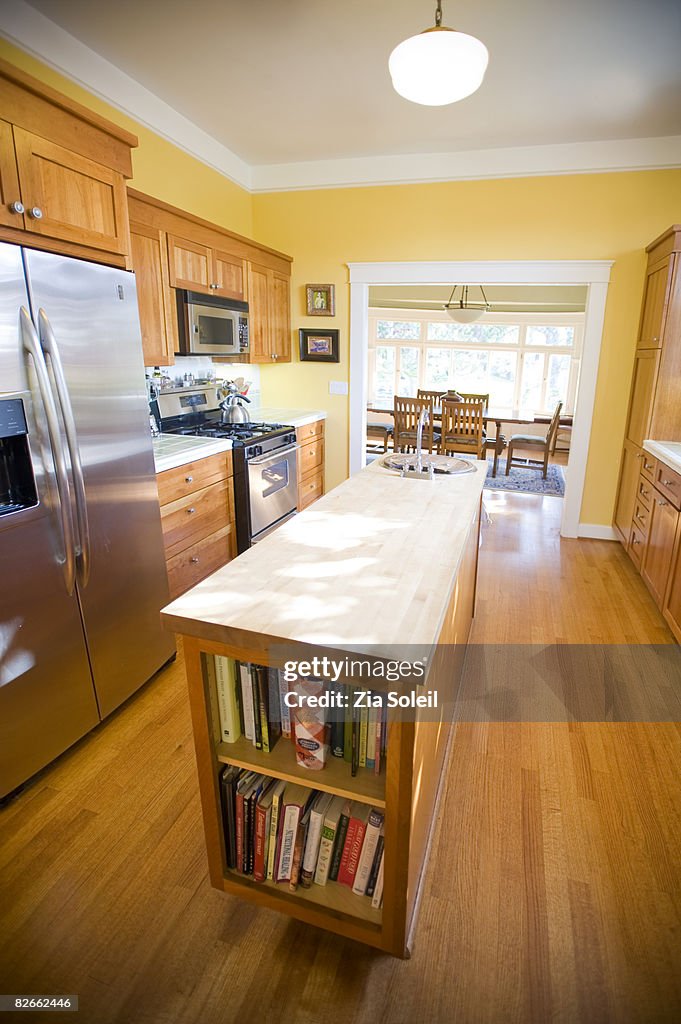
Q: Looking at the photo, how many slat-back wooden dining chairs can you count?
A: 6